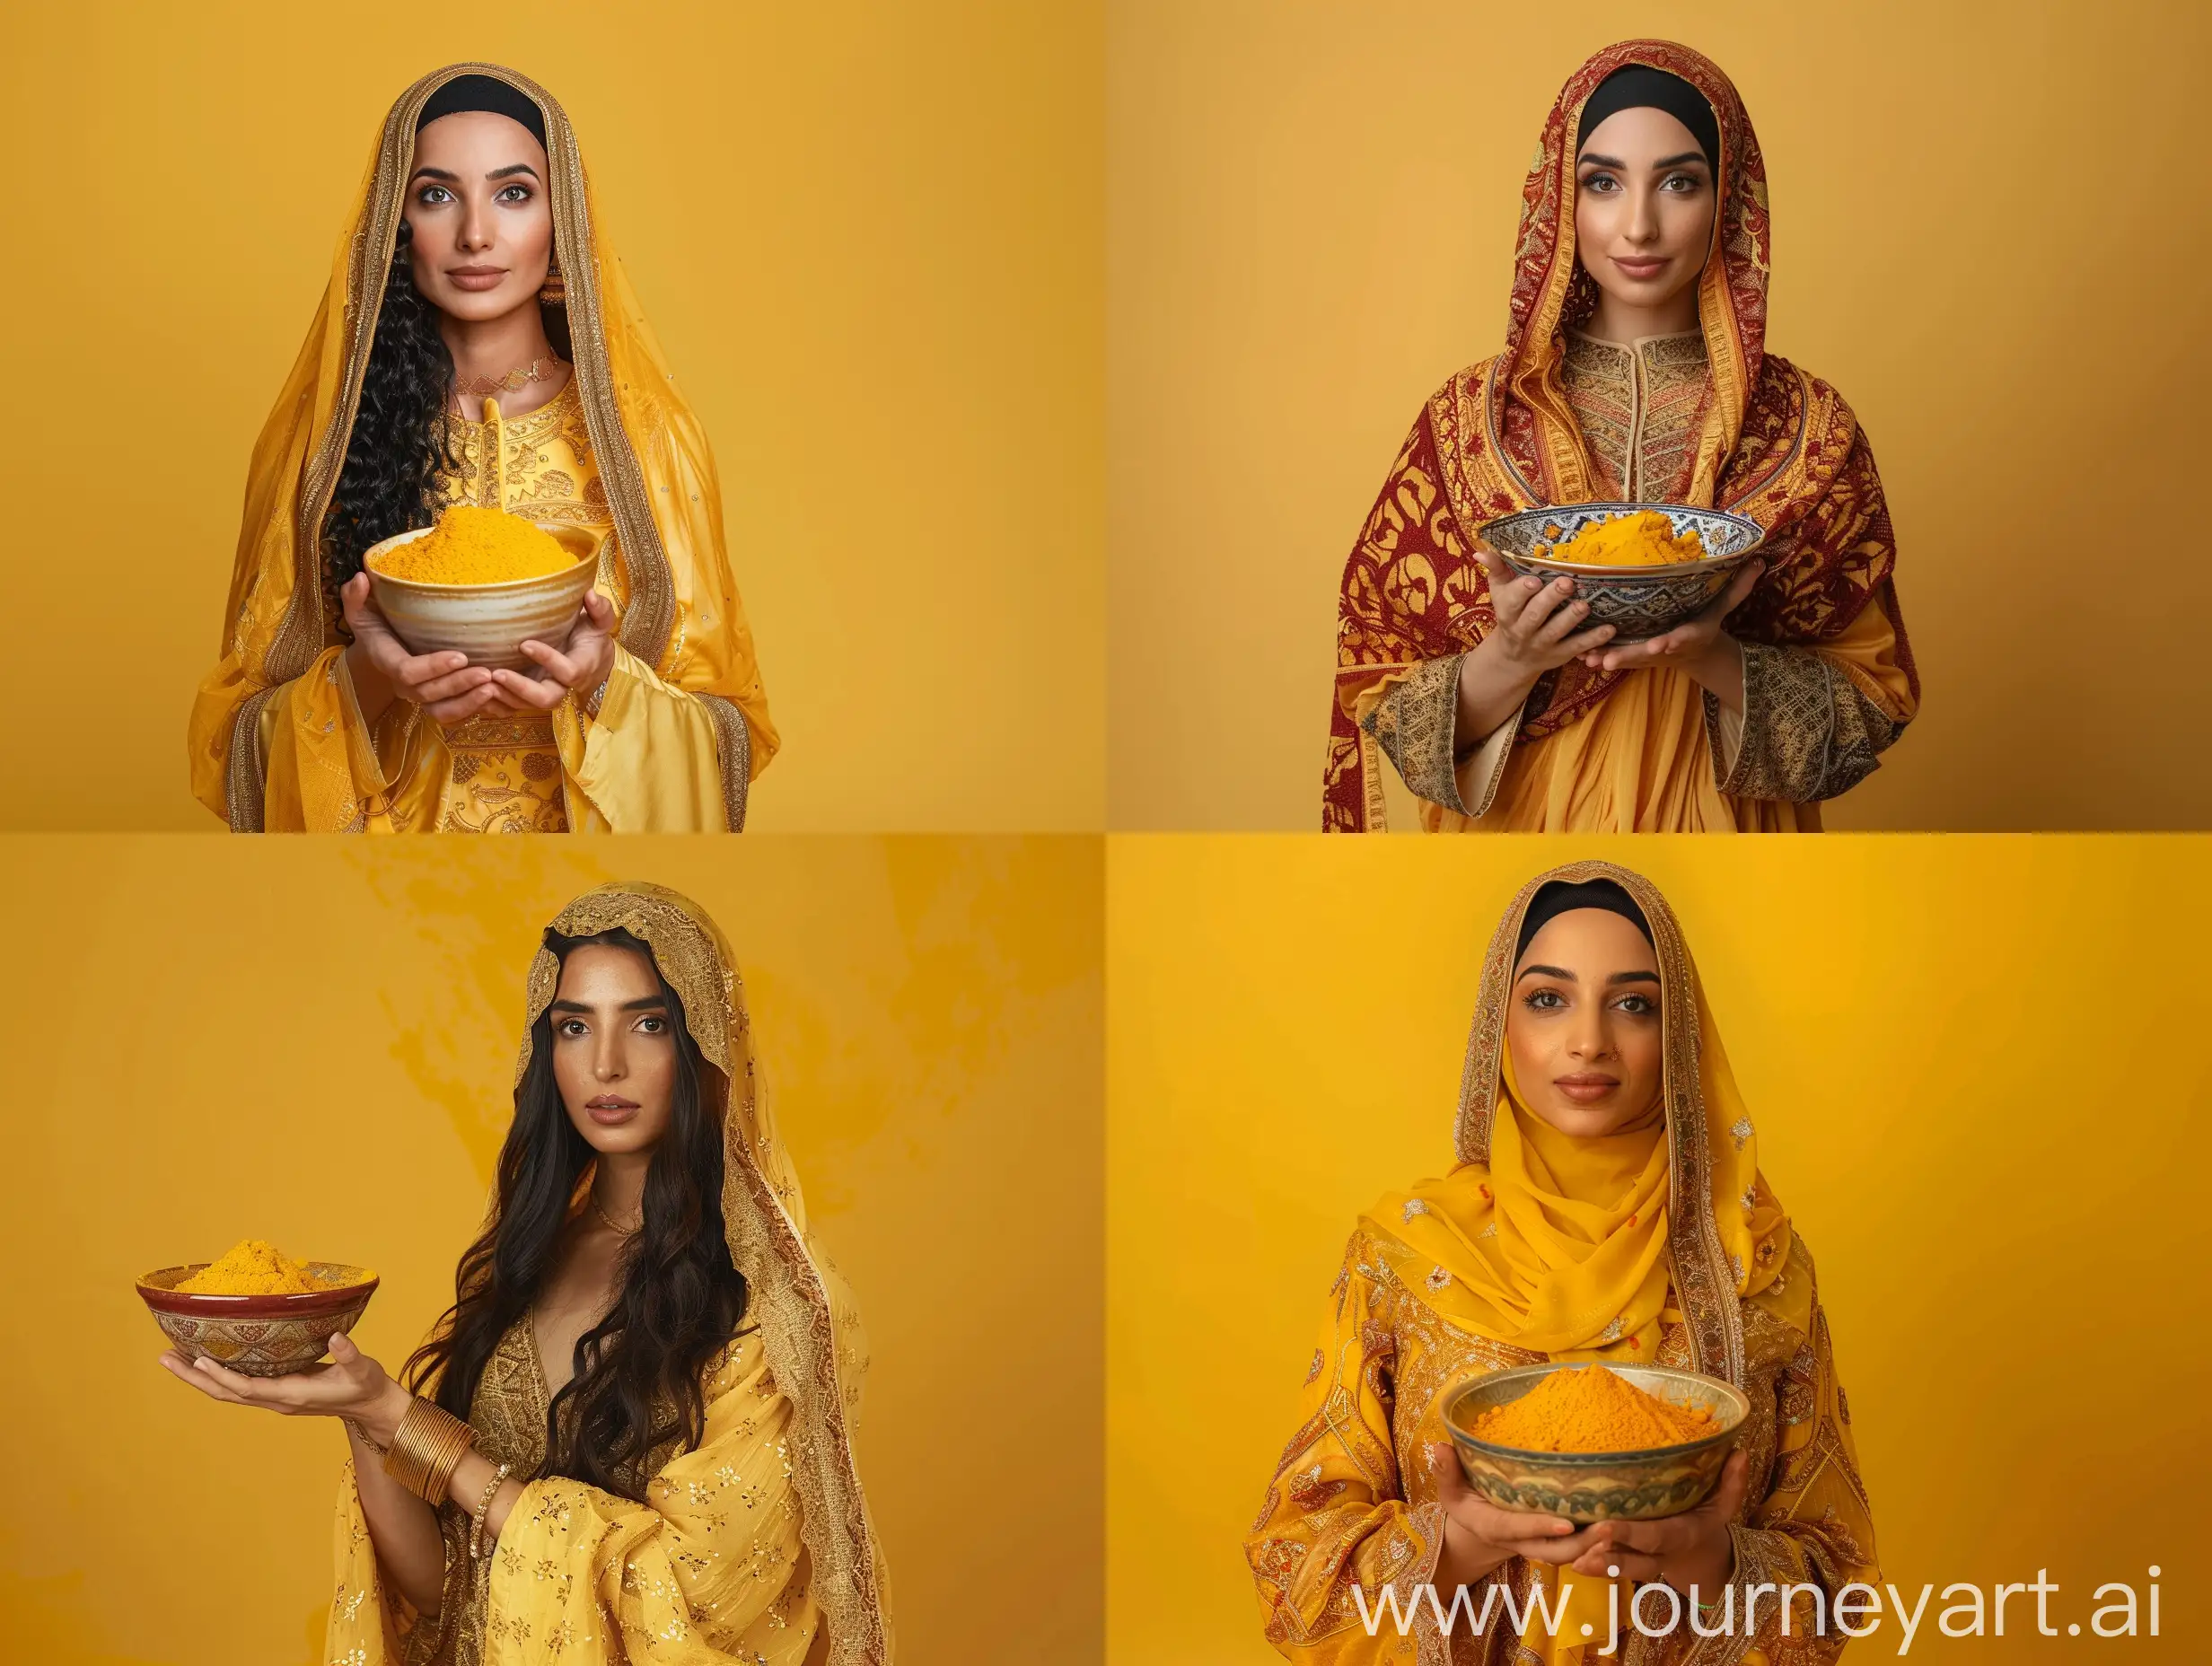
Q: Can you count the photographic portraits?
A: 4